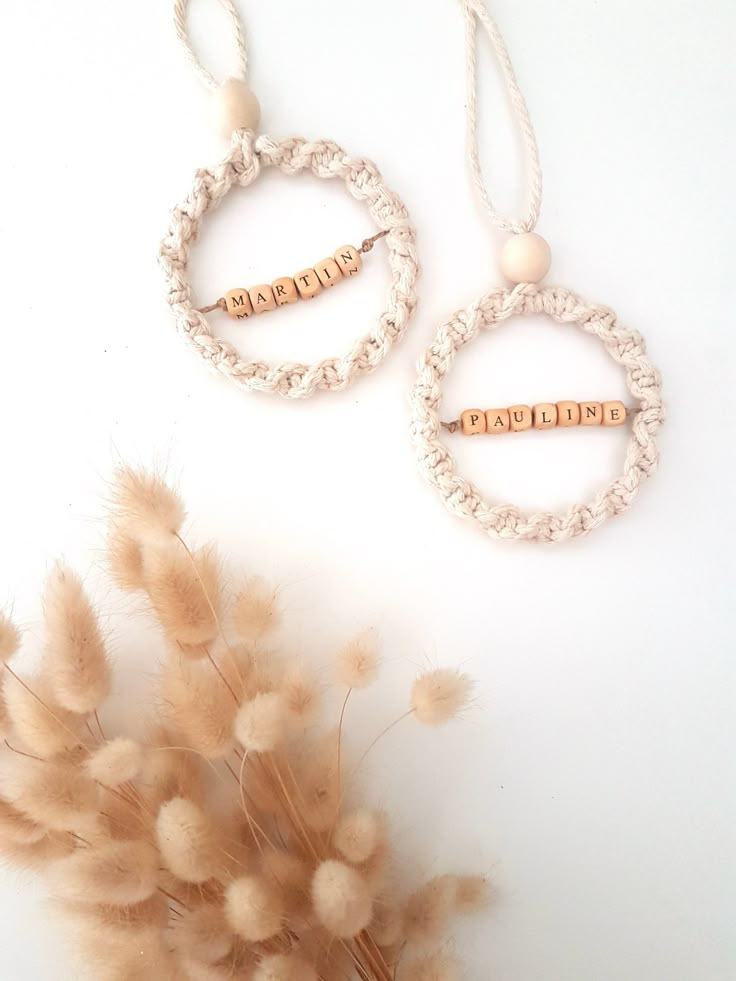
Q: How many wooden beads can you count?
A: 15